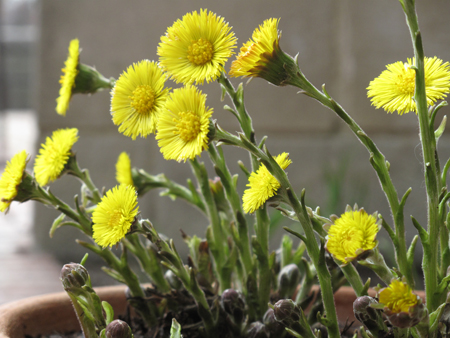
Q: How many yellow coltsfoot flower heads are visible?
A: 13